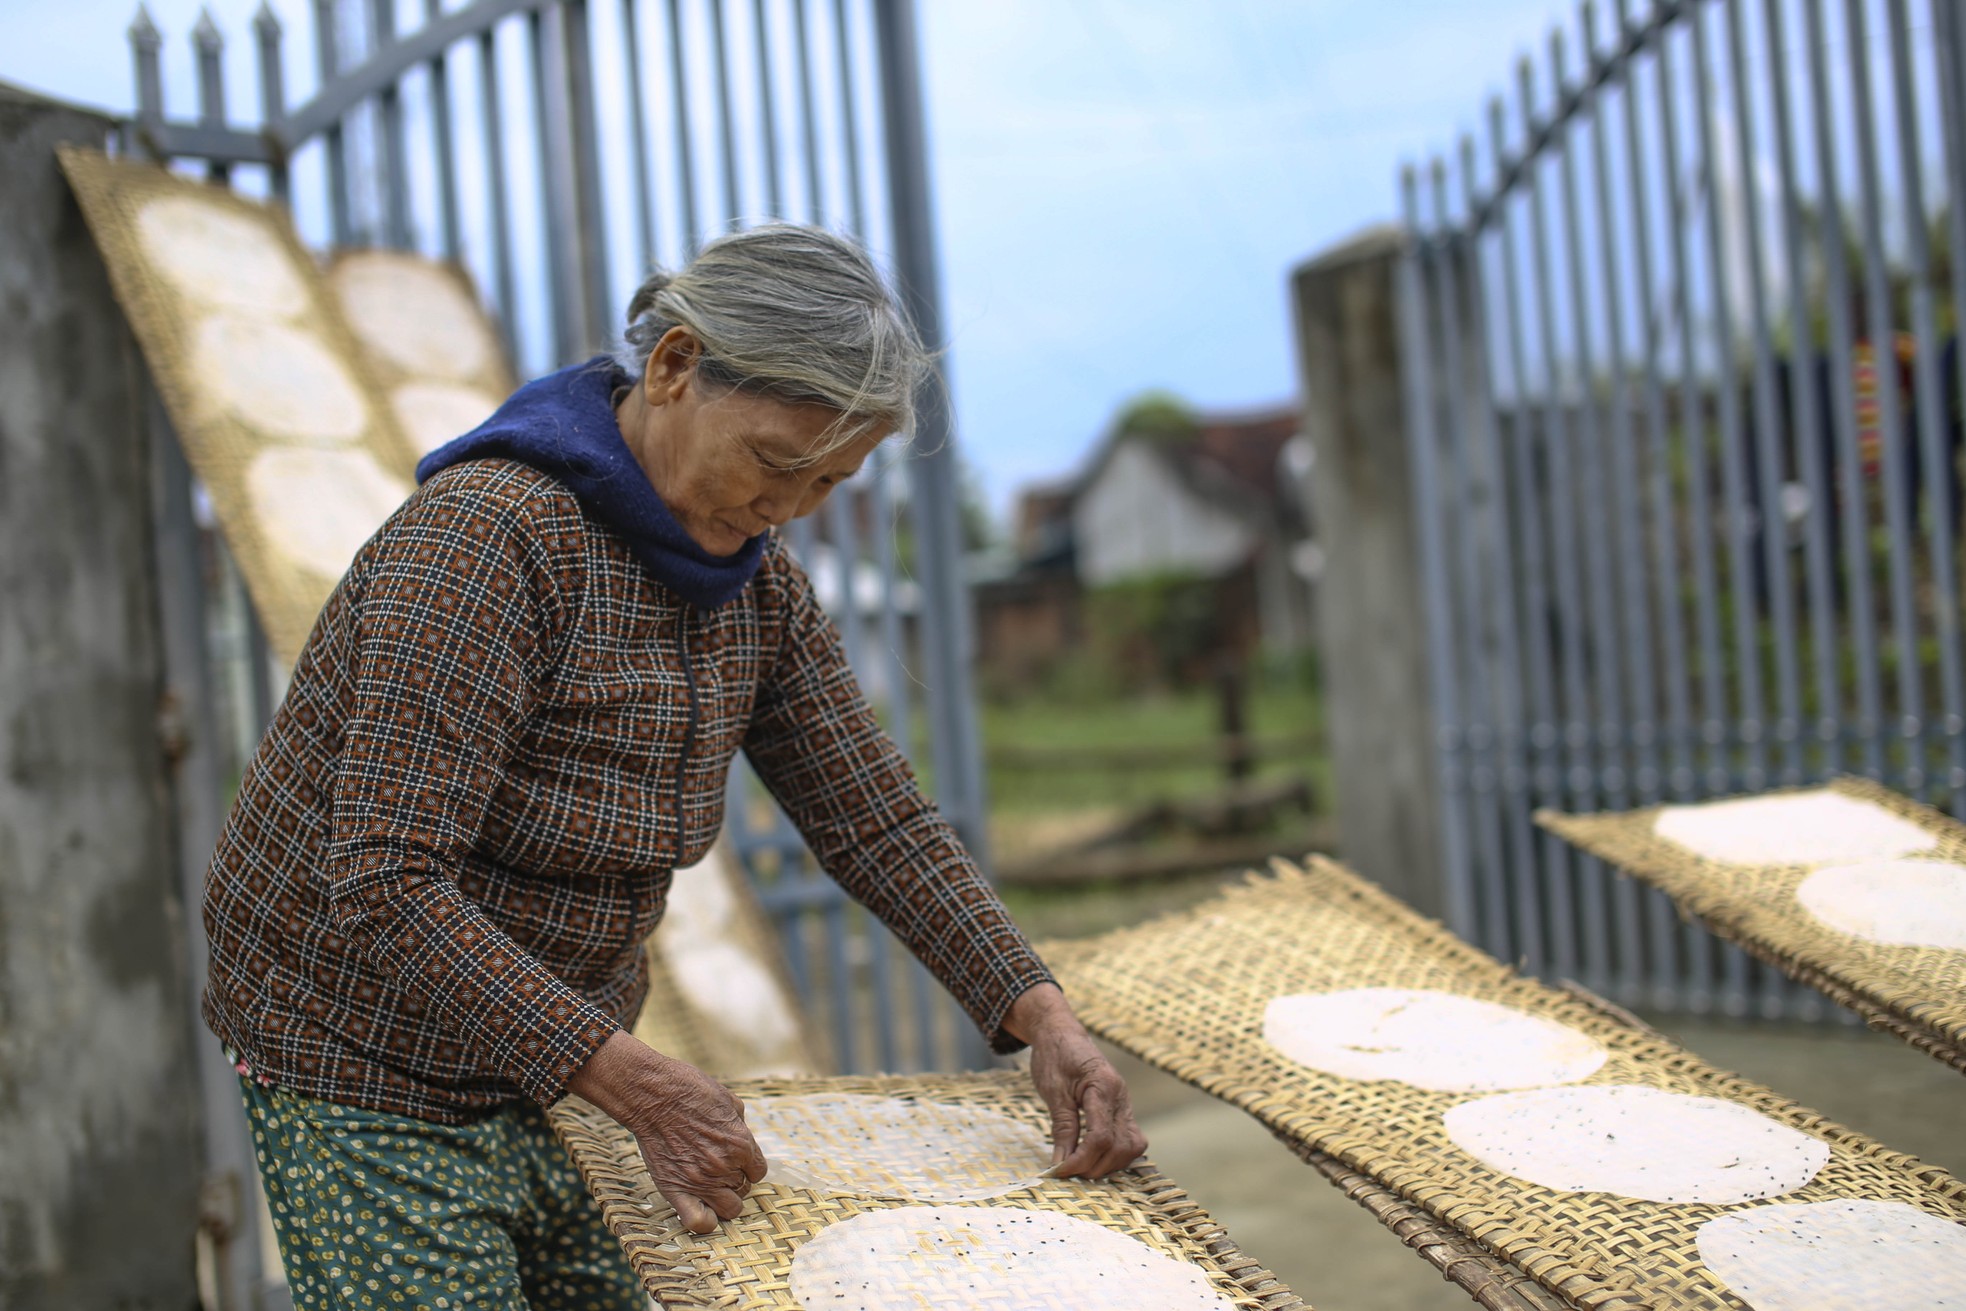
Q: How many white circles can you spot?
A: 14